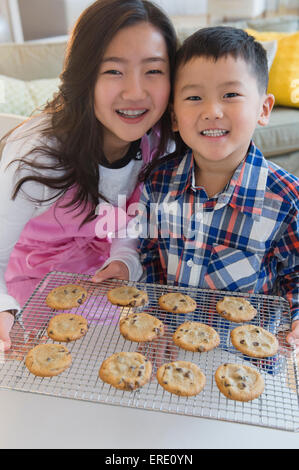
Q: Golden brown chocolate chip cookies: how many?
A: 12